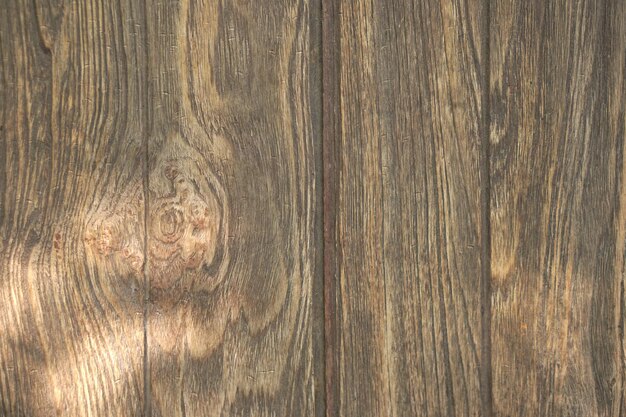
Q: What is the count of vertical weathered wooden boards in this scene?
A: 4